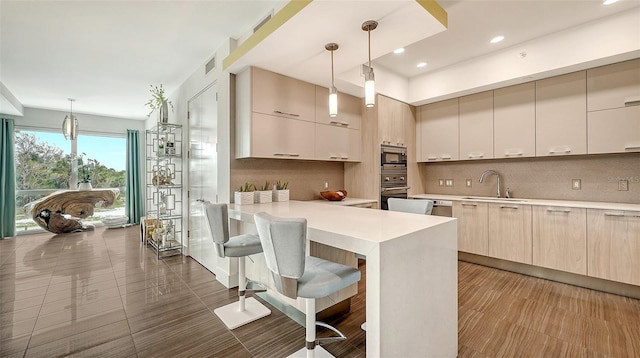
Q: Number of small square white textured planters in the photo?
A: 3